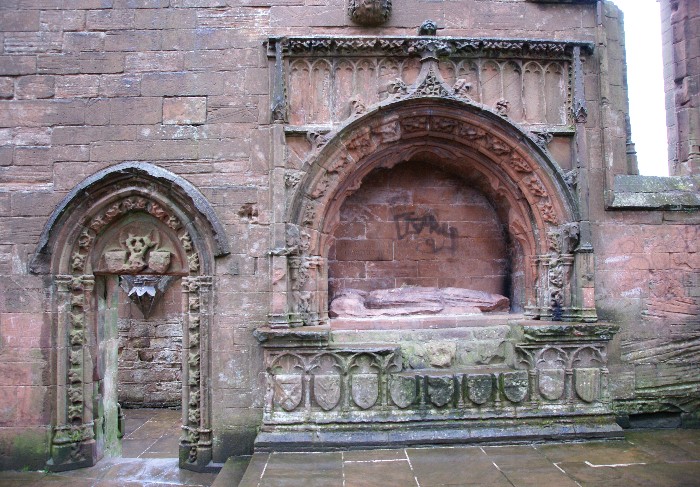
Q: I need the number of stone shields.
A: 9